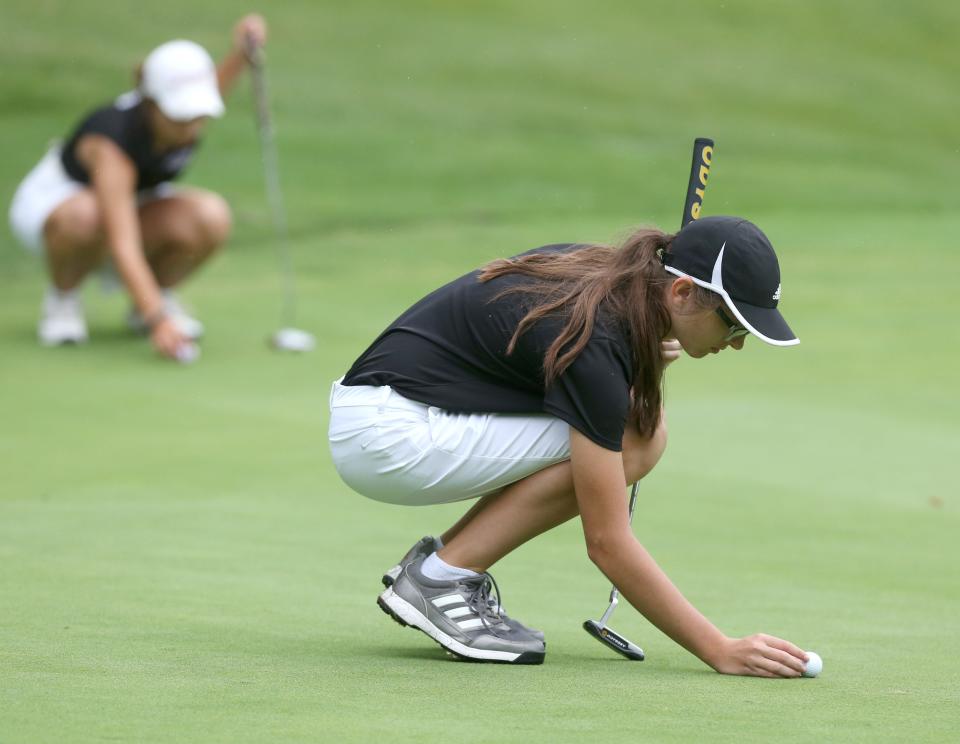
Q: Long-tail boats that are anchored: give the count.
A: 0